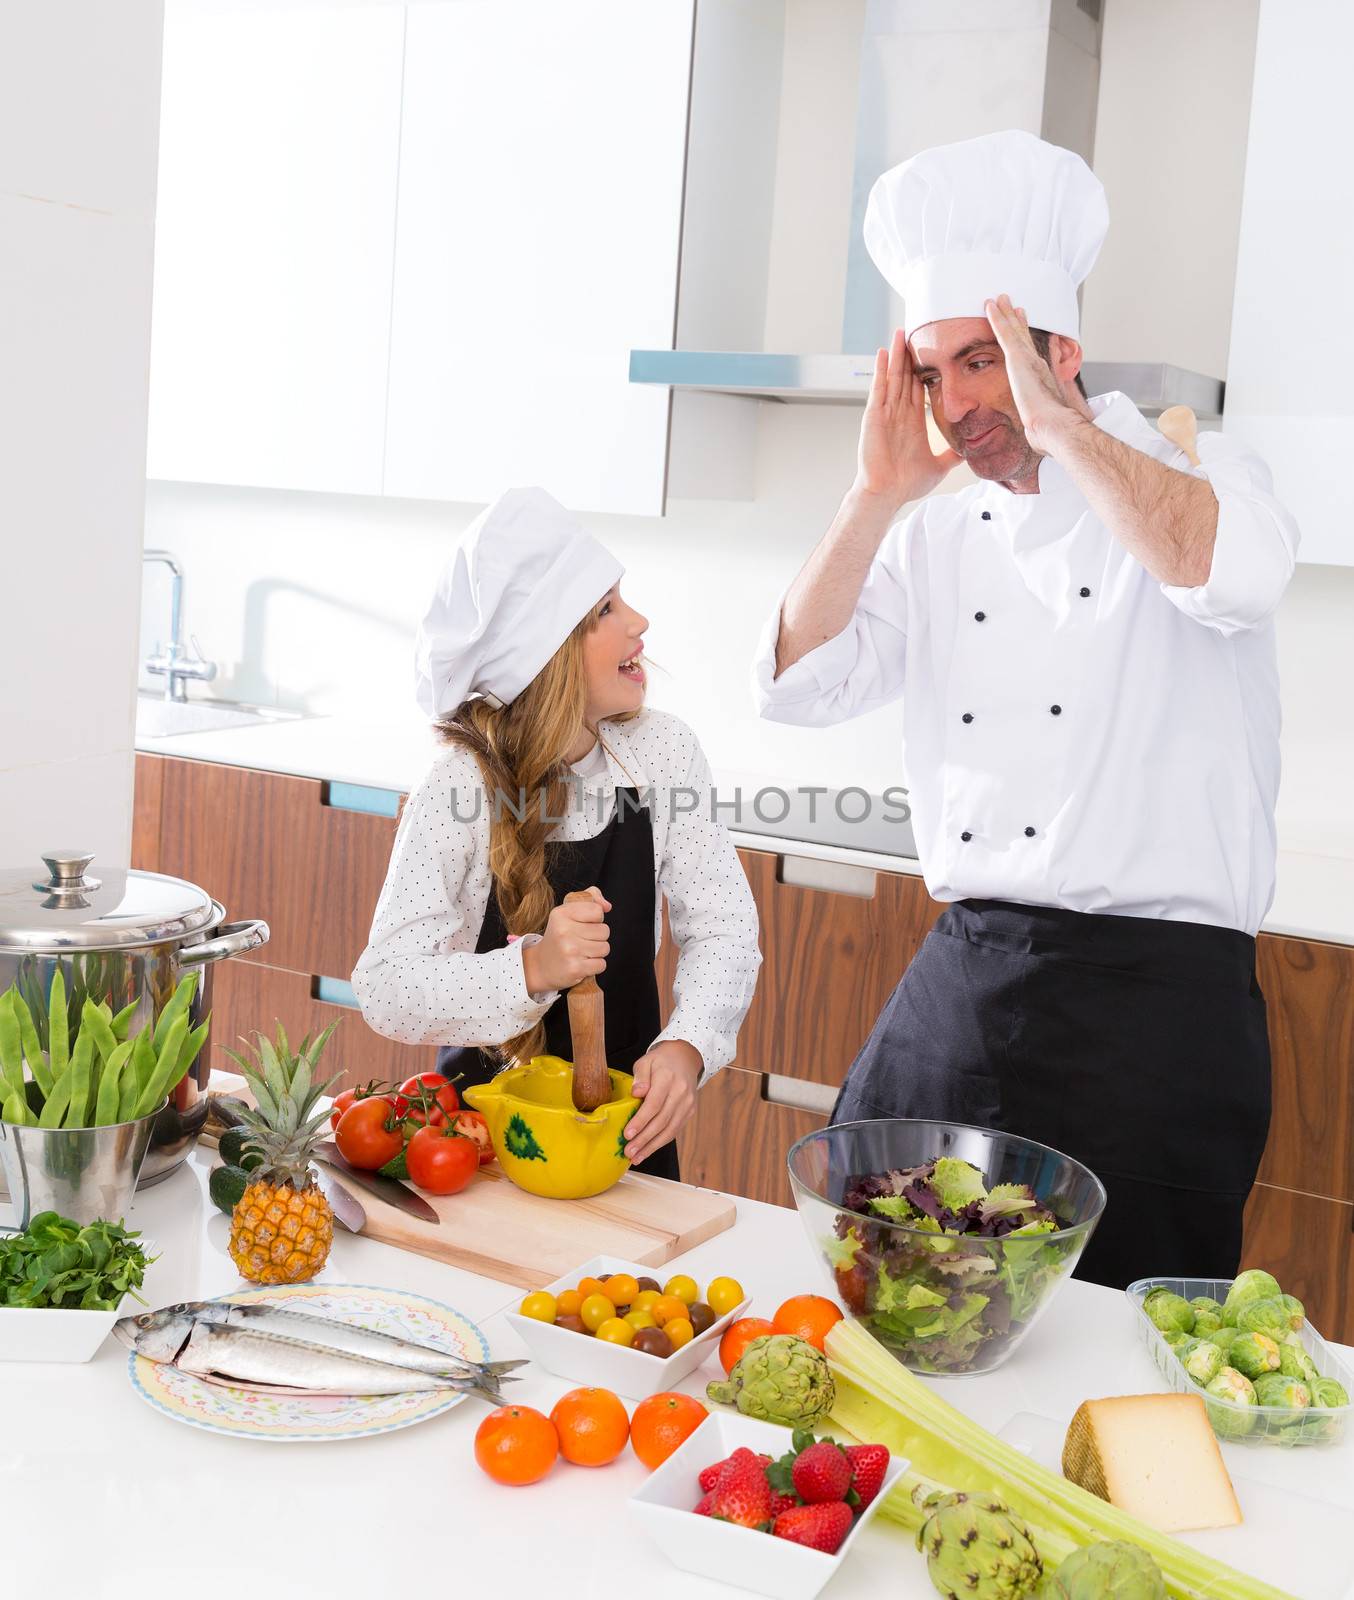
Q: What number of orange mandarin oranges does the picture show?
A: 5